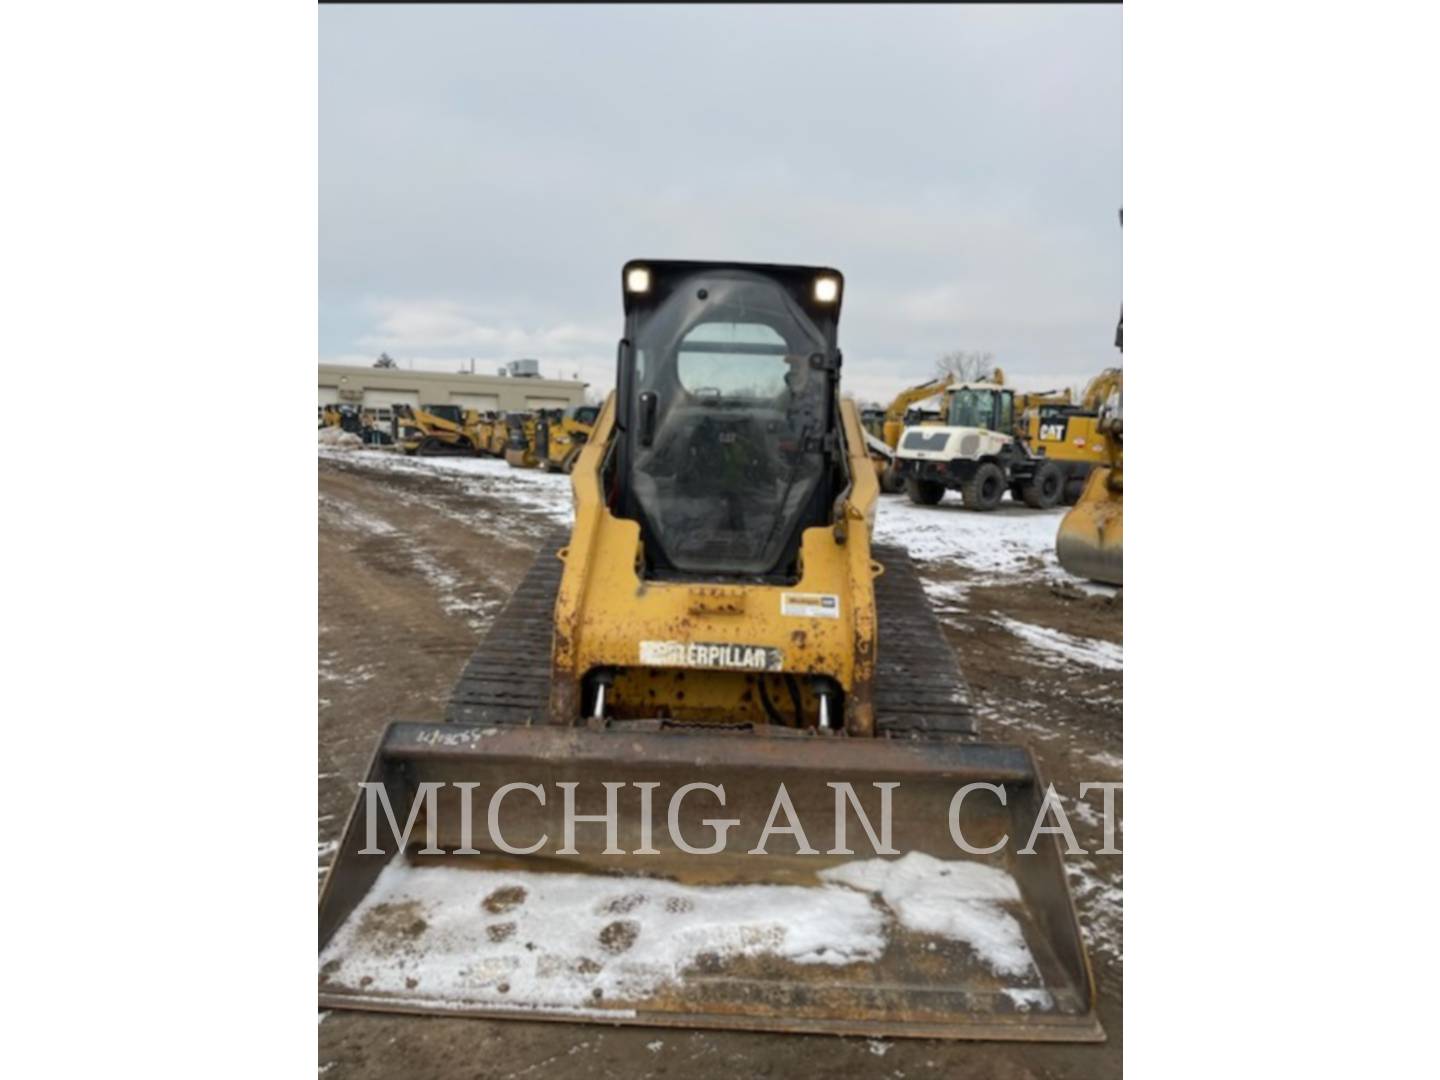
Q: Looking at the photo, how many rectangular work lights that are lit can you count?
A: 2